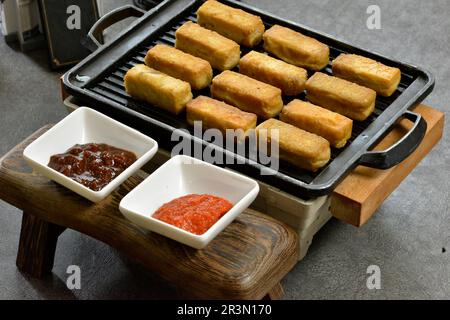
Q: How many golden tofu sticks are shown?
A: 12